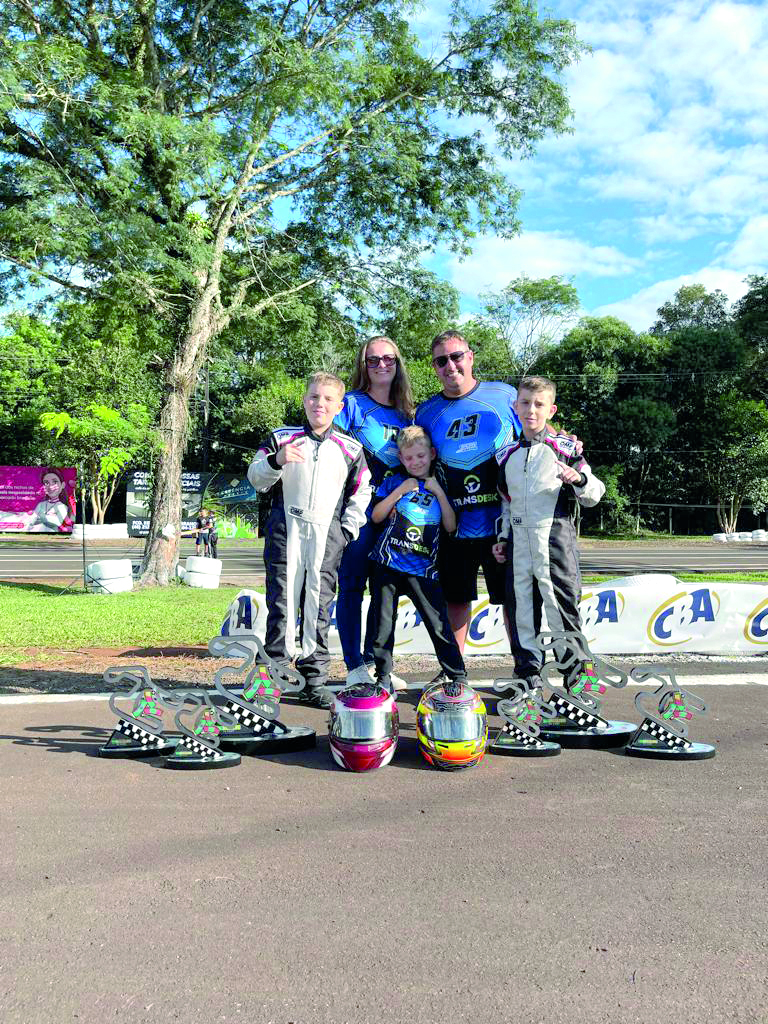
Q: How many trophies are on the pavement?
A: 6